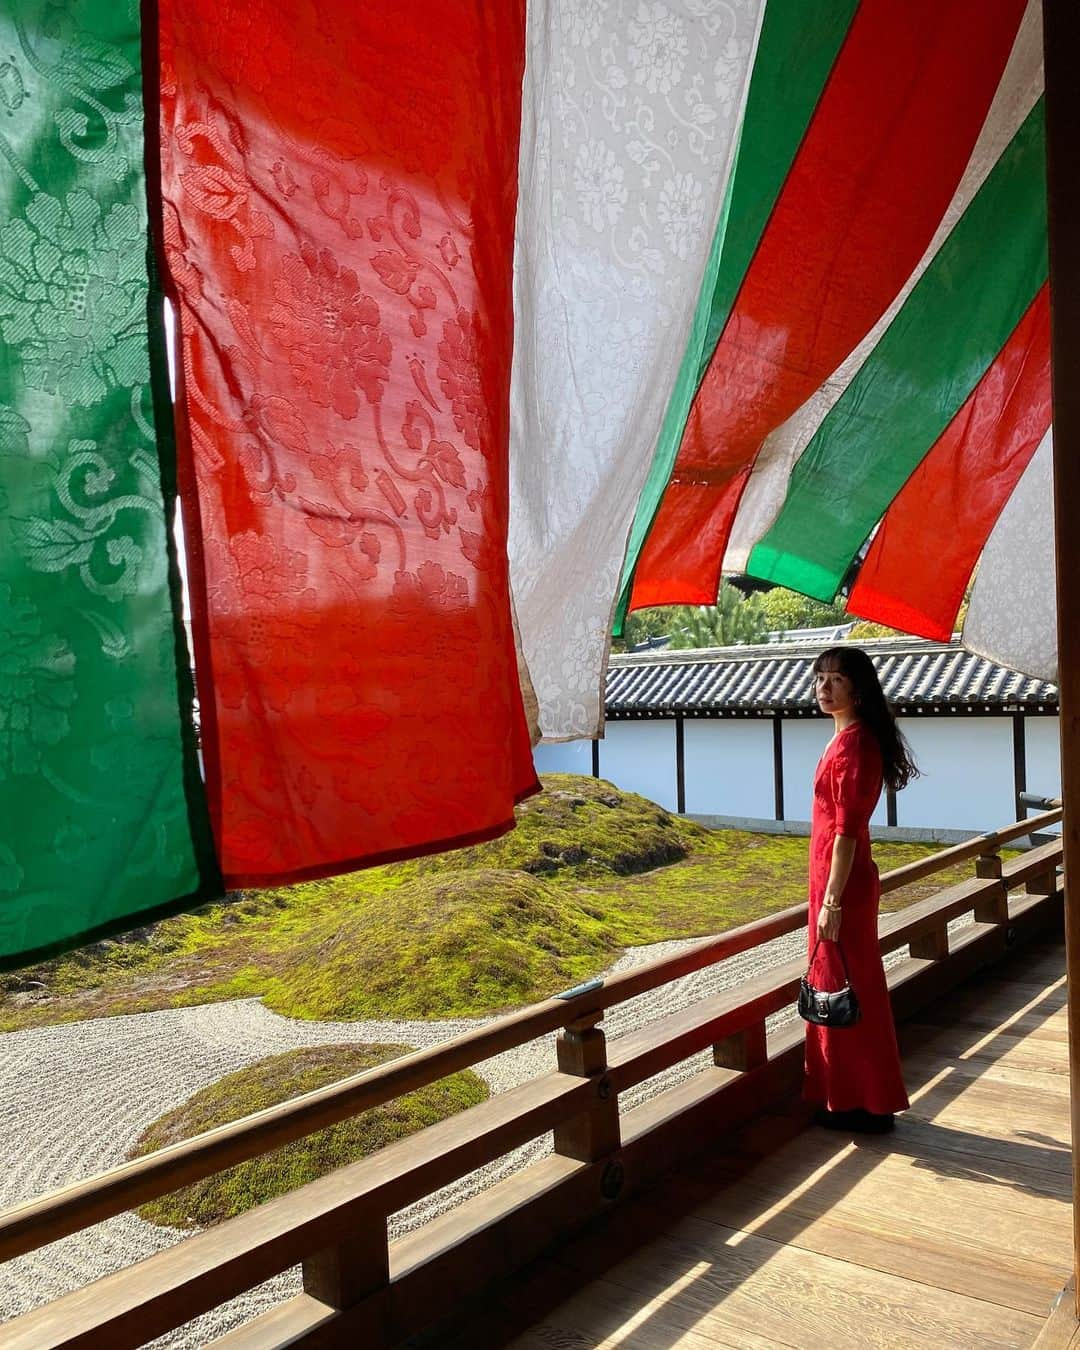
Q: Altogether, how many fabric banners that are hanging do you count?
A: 9